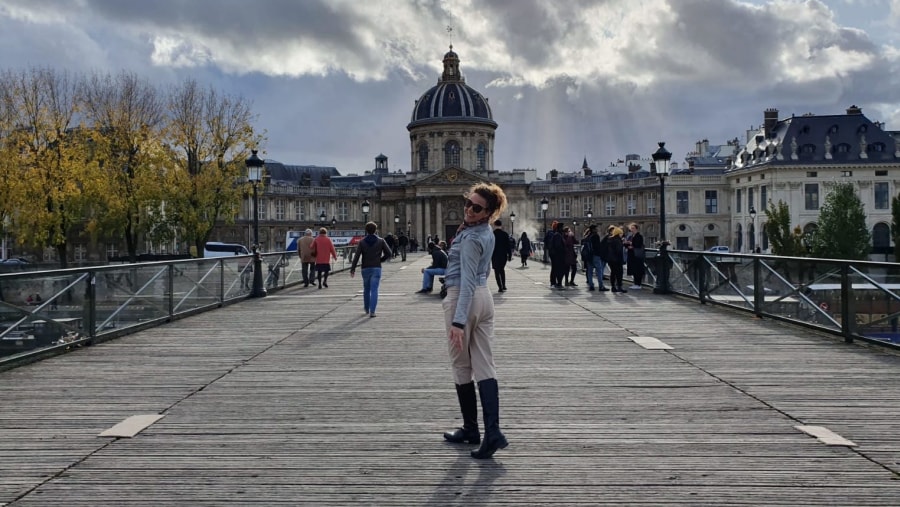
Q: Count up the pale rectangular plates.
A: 3